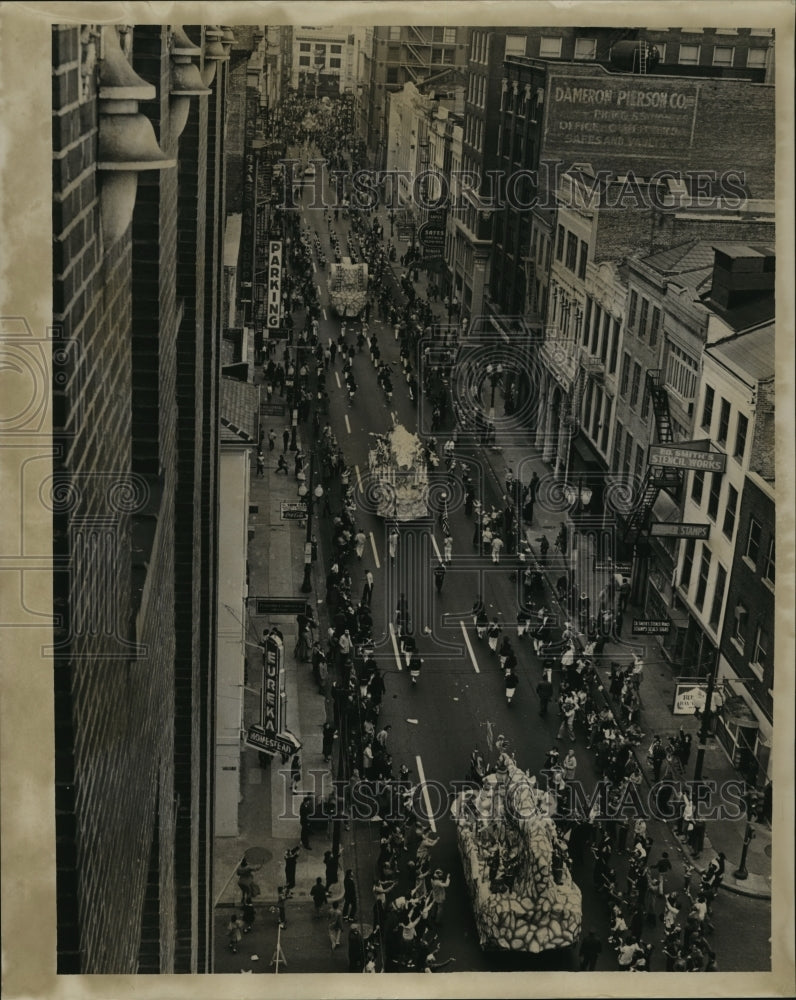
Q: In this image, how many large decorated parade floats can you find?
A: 3